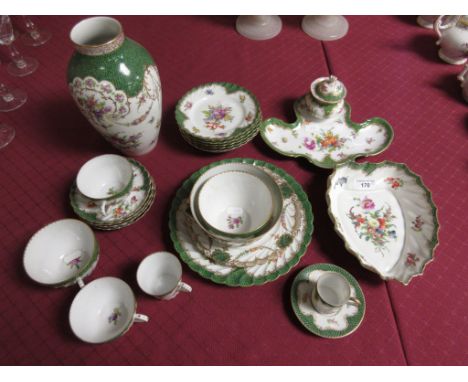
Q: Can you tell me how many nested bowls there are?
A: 2